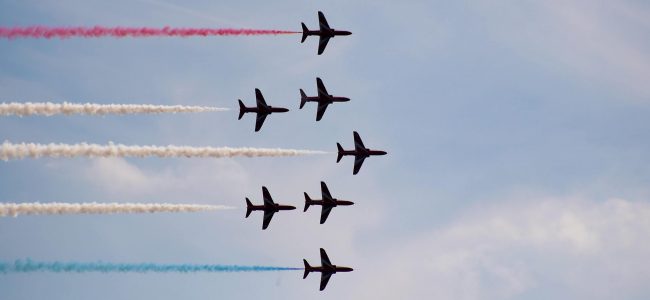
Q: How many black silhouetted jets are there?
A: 7